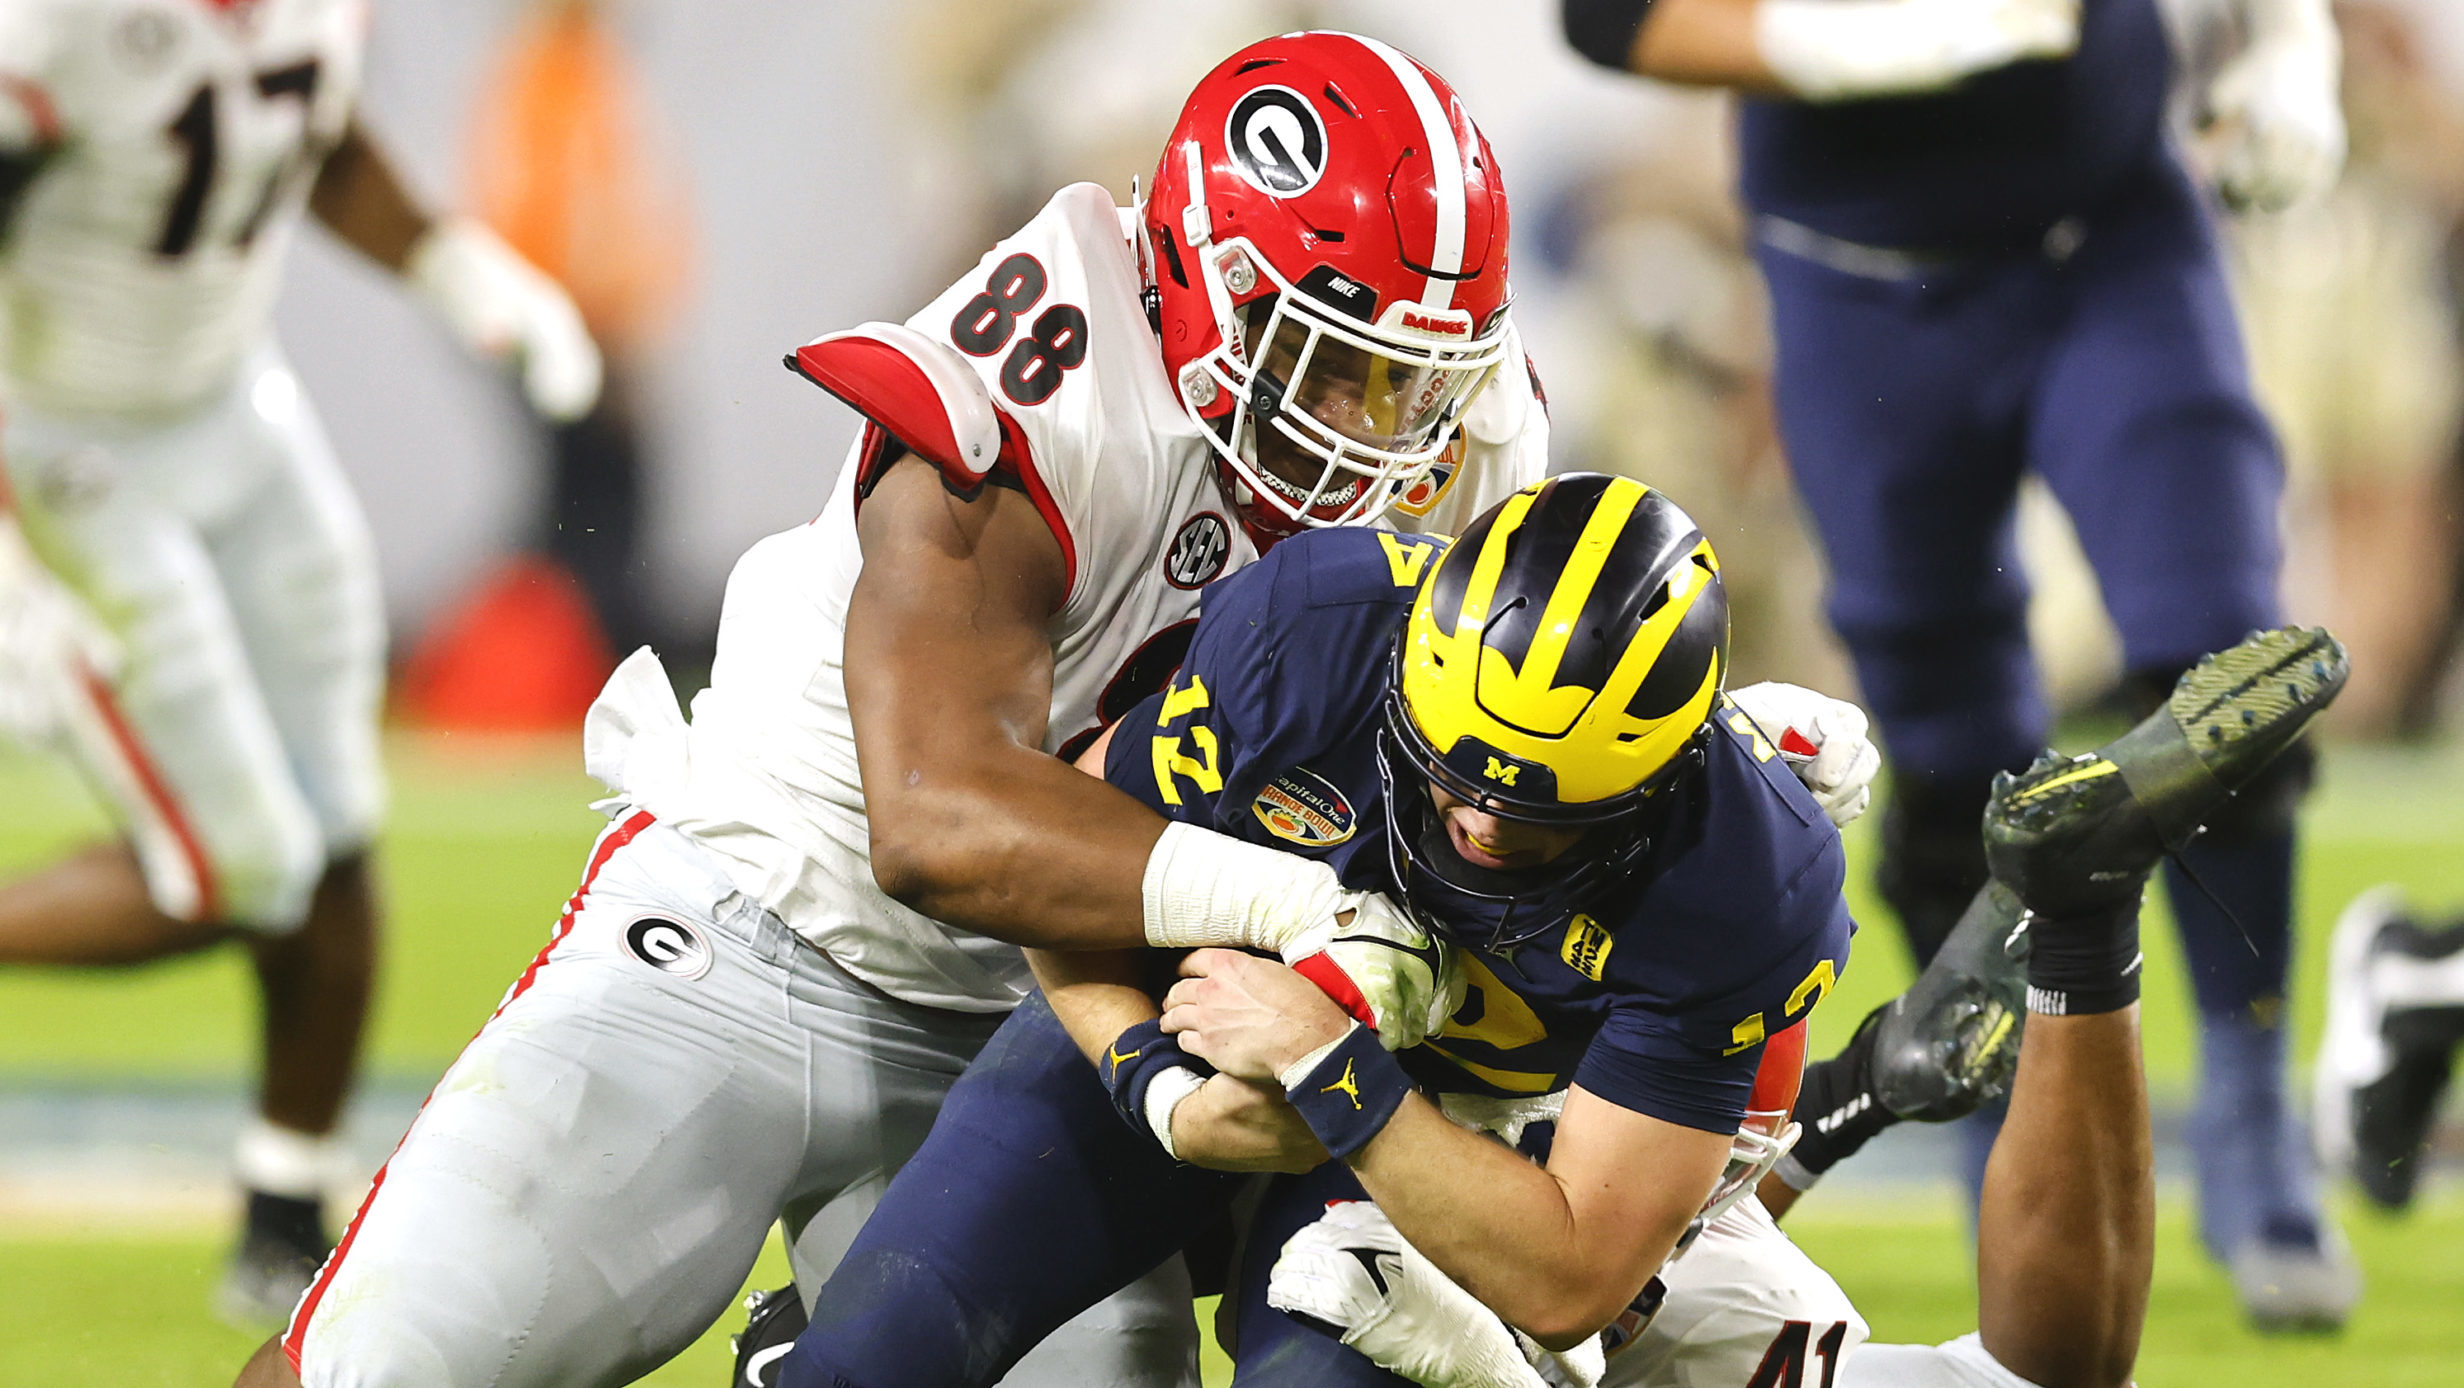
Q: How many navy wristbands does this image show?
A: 2